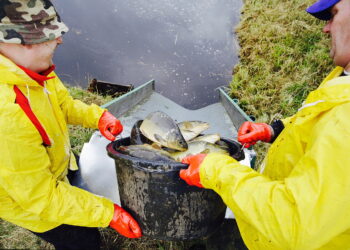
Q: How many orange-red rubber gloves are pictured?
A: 4